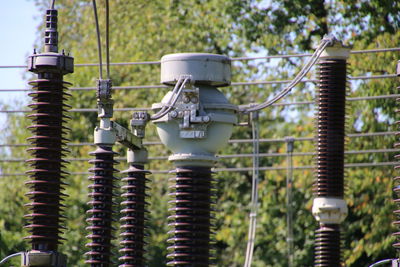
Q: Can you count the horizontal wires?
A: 6